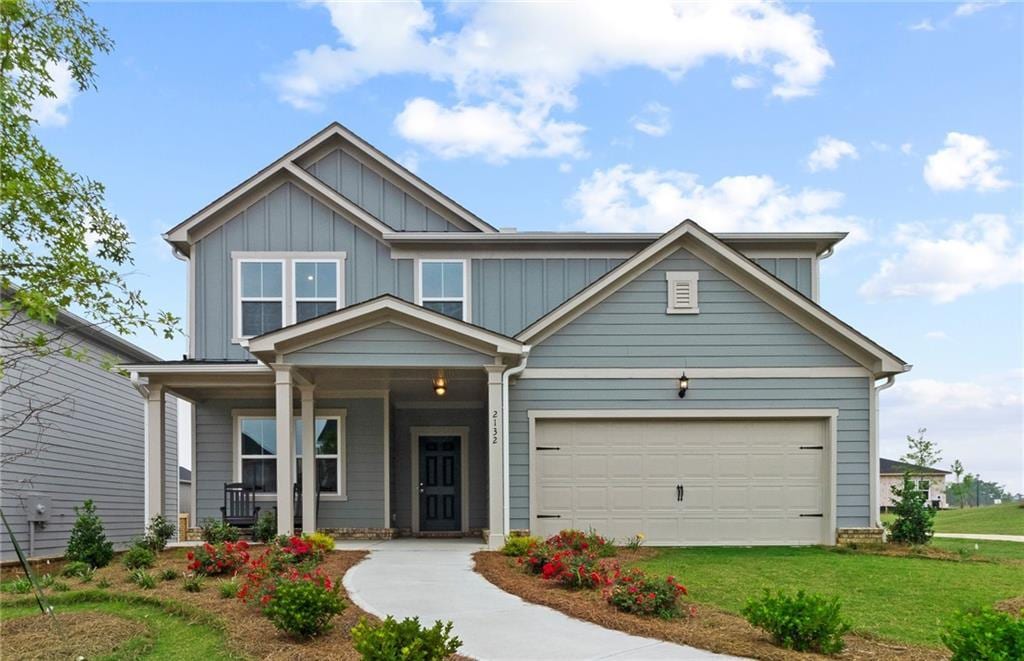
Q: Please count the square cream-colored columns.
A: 4